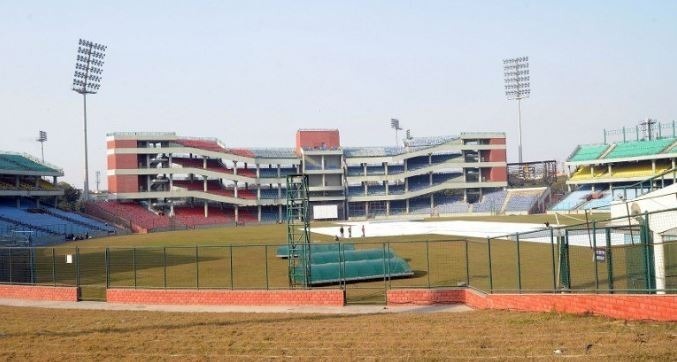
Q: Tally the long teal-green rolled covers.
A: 3